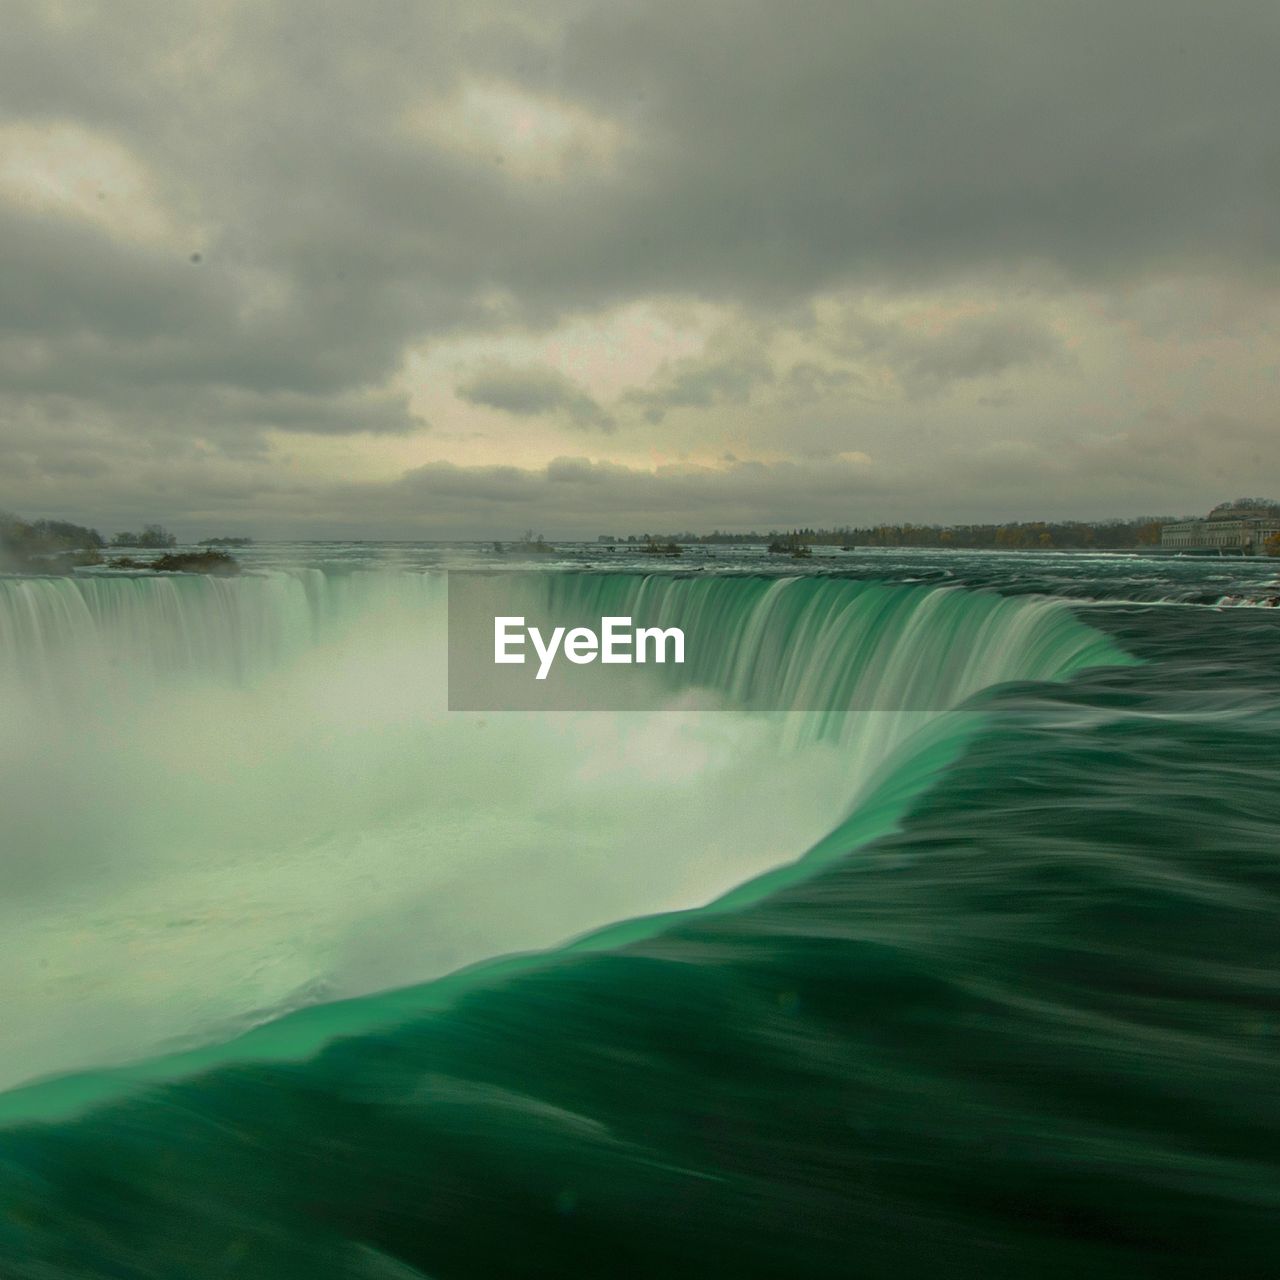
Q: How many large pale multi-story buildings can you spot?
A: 1